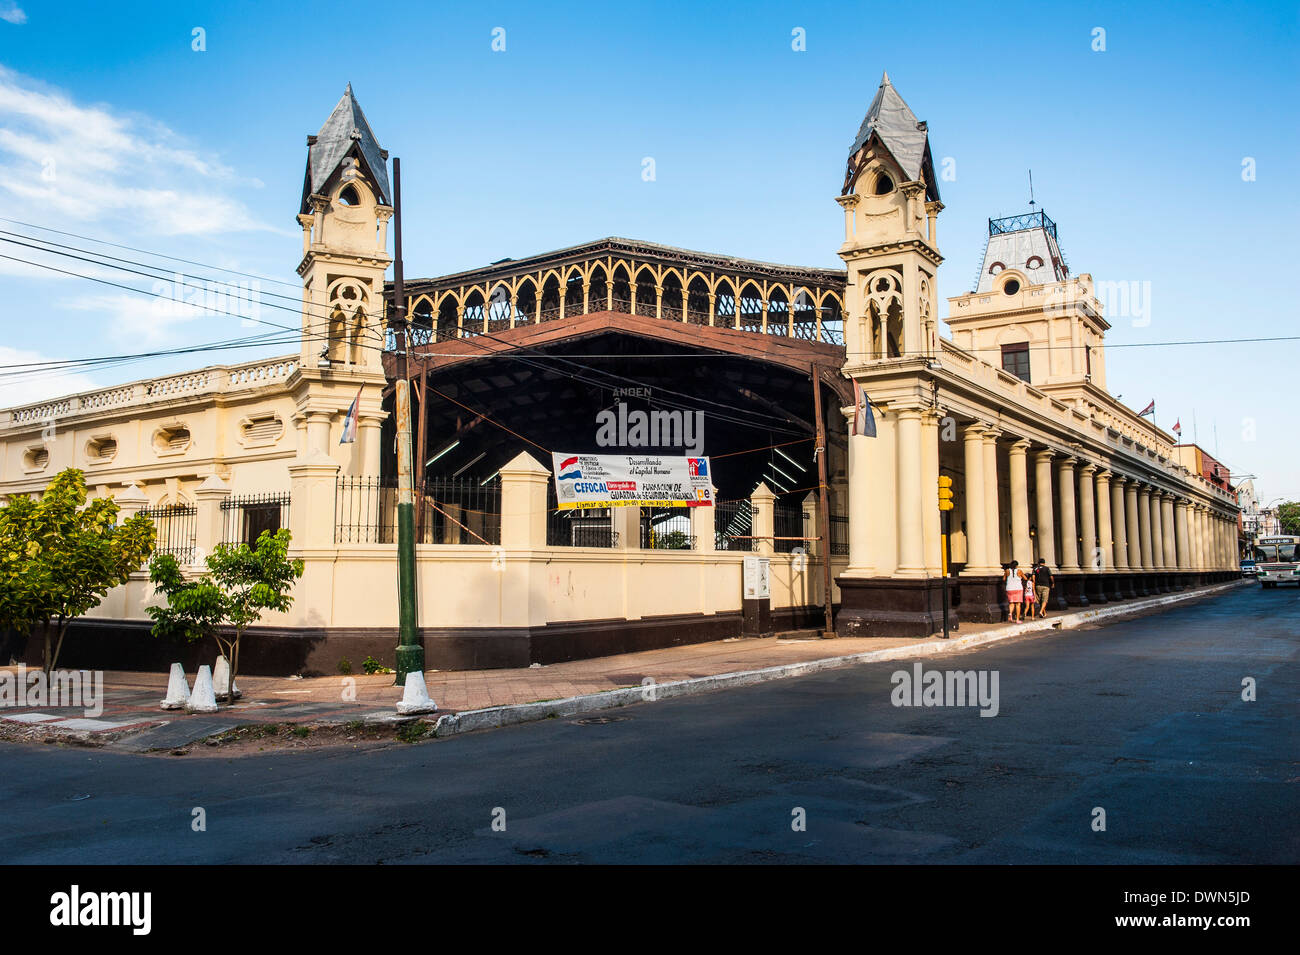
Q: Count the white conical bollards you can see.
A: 4